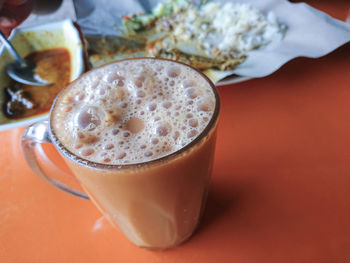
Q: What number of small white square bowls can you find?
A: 1